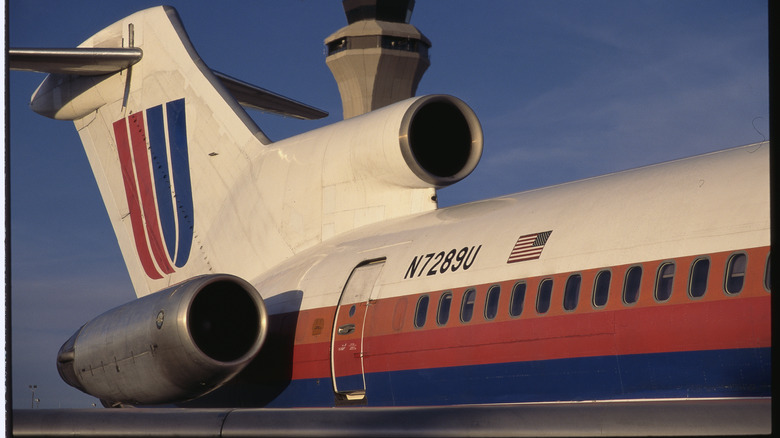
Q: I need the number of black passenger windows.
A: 13